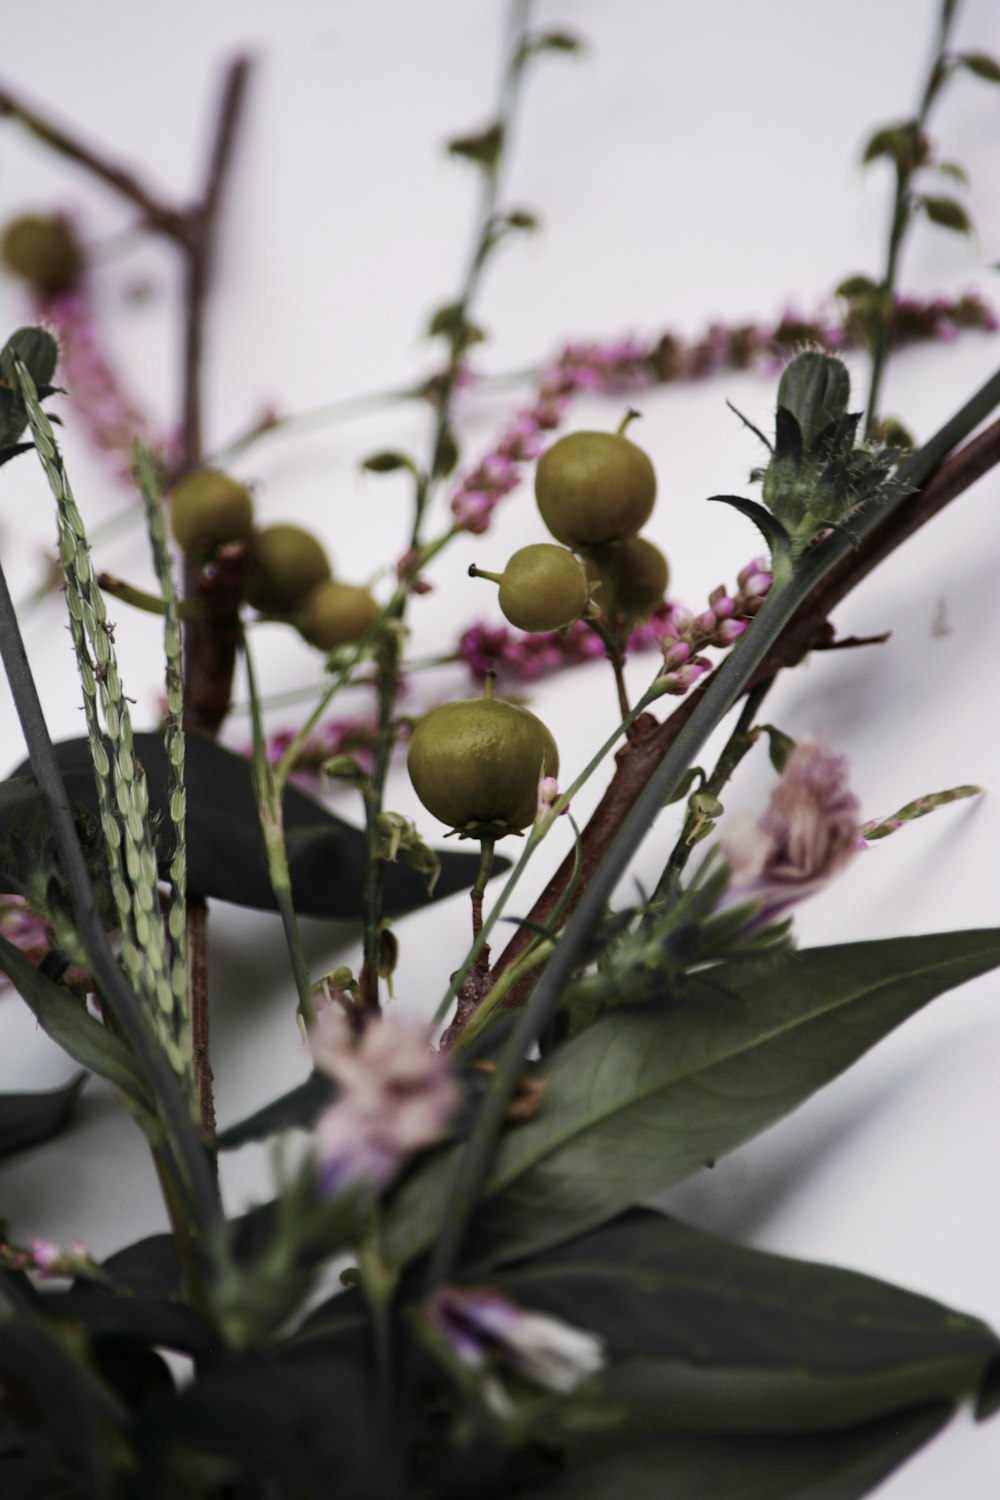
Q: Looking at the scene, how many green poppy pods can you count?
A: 8